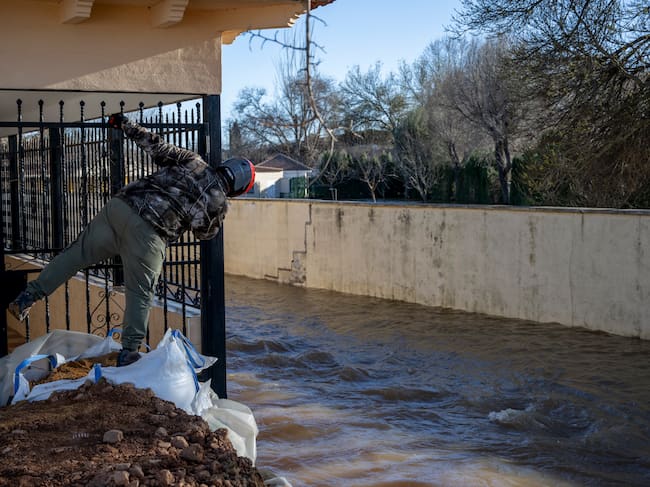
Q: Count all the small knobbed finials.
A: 10